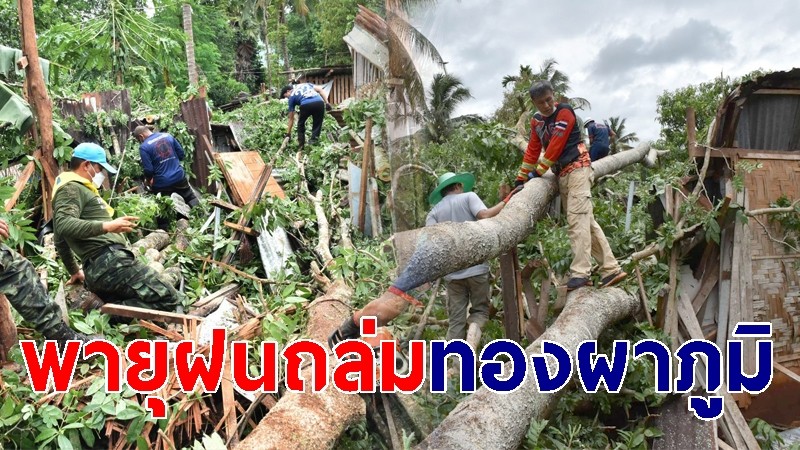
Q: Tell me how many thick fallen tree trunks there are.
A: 3